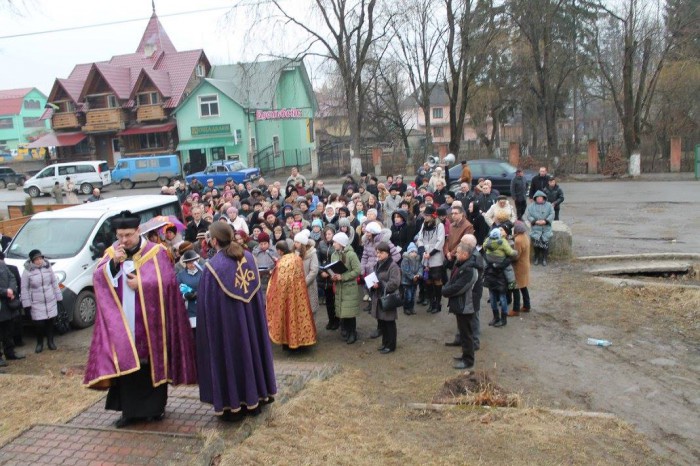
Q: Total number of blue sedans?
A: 1